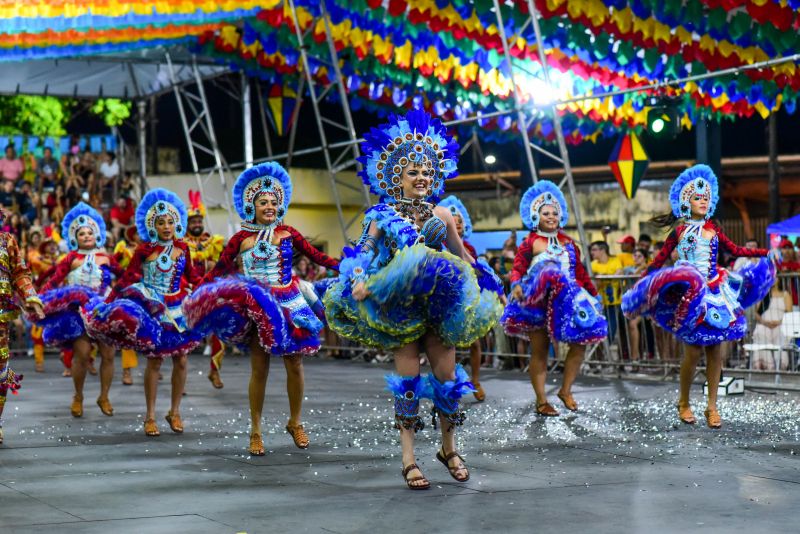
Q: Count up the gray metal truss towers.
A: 3